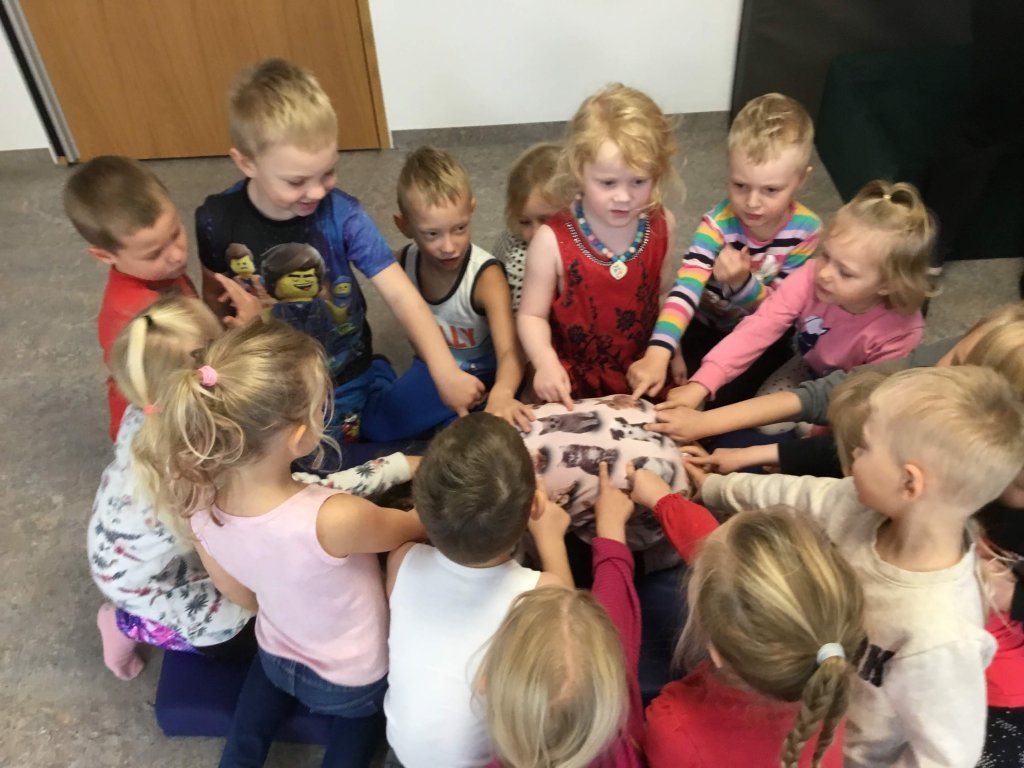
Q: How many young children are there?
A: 15